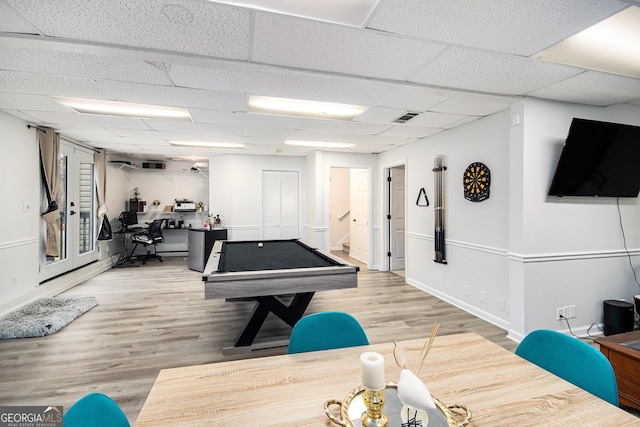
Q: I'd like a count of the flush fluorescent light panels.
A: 6